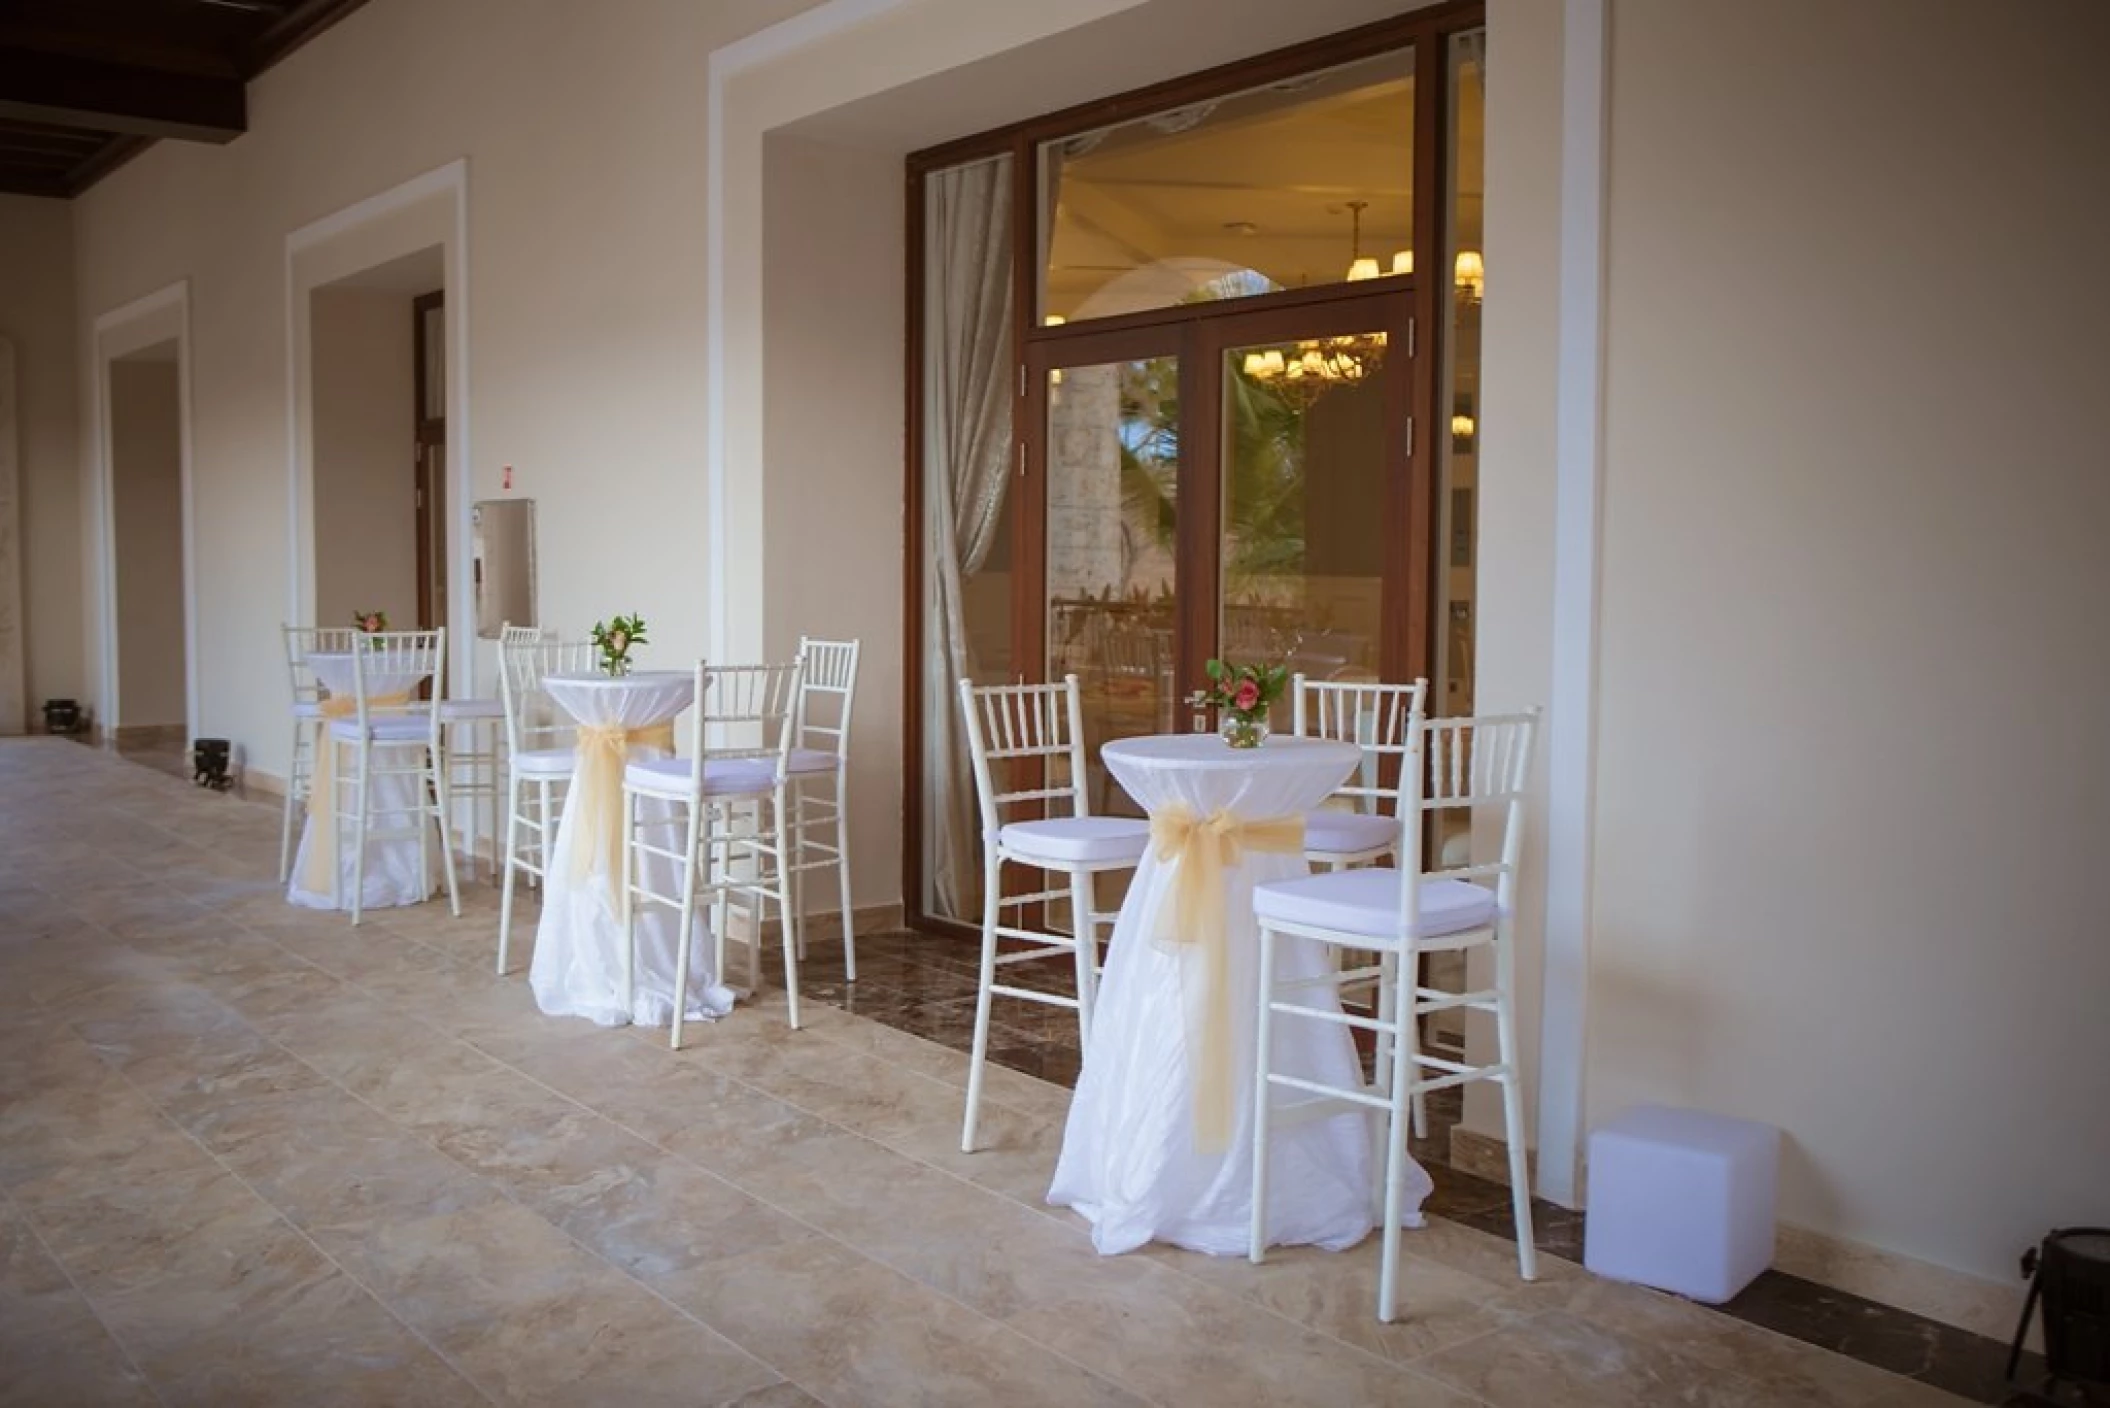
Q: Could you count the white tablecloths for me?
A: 3